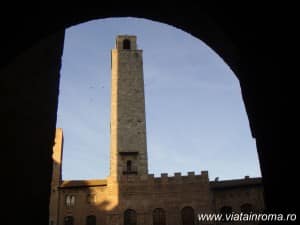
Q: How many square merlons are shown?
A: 5